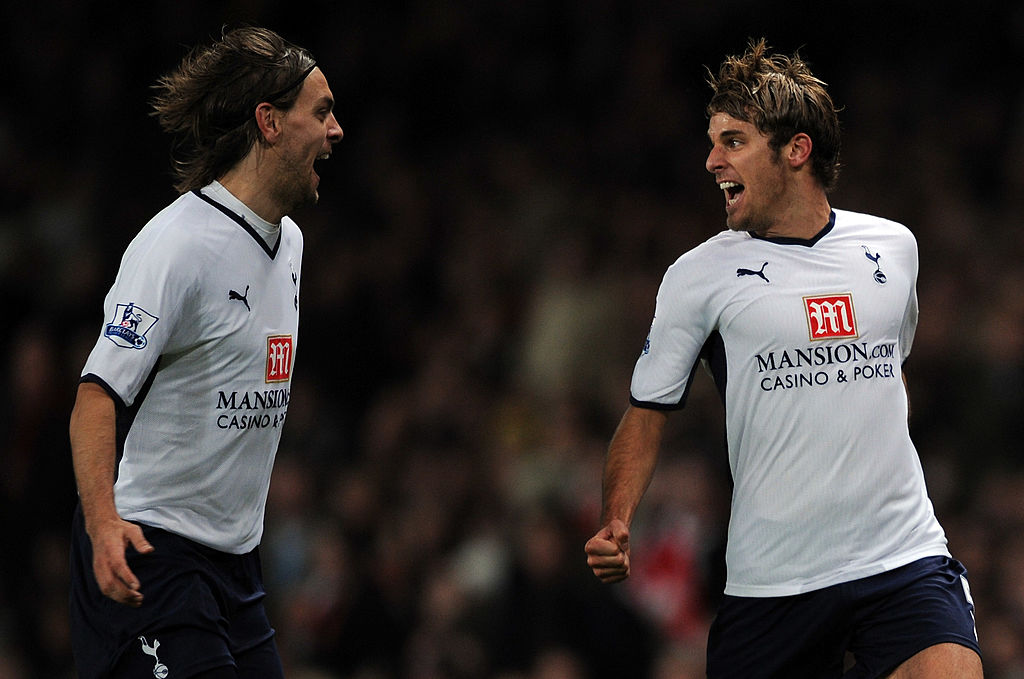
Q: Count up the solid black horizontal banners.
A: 0